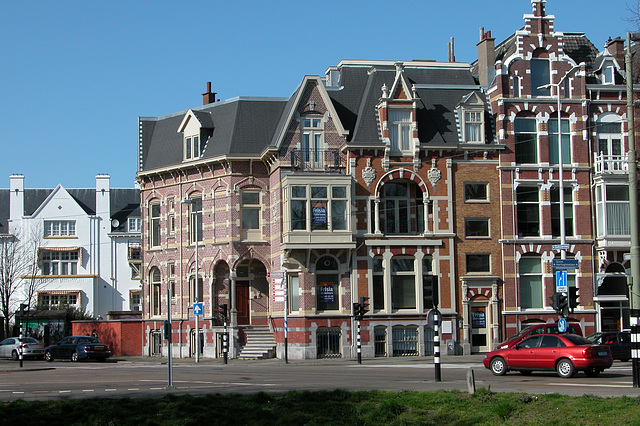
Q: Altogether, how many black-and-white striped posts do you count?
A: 5